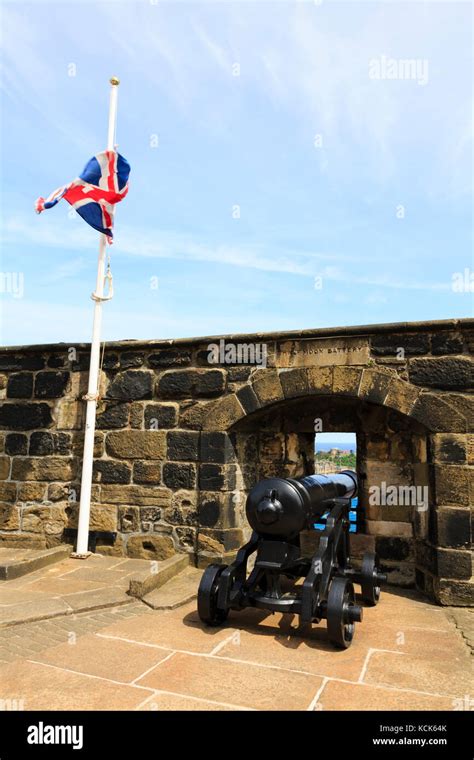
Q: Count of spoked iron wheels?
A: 3